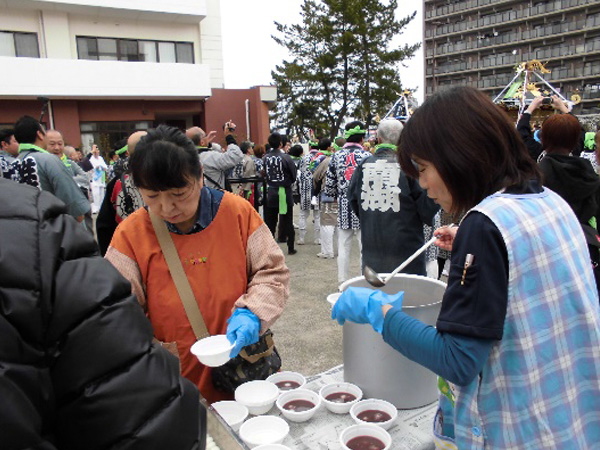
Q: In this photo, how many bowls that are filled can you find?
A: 5